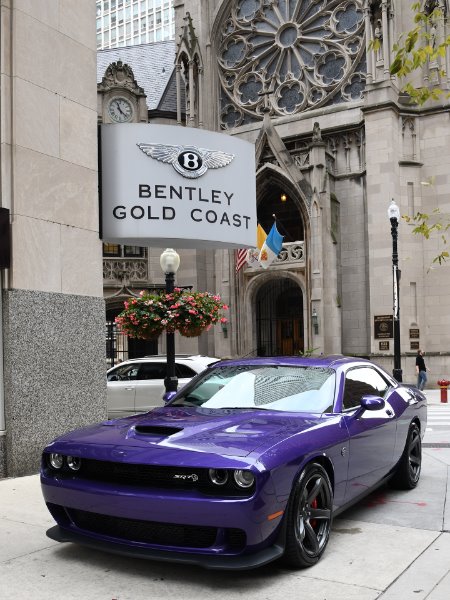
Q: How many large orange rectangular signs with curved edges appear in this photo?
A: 0